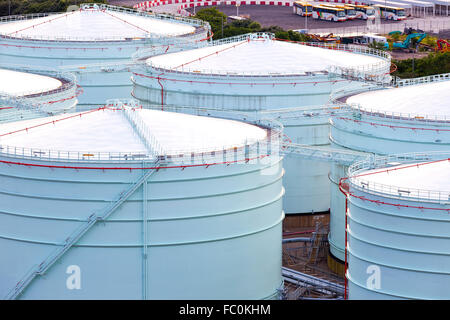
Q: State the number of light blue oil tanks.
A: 6